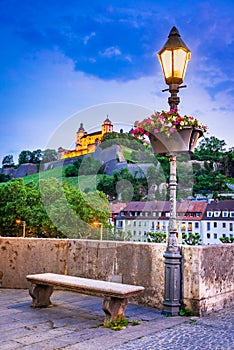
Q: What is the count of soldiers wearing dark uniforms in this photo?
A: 0